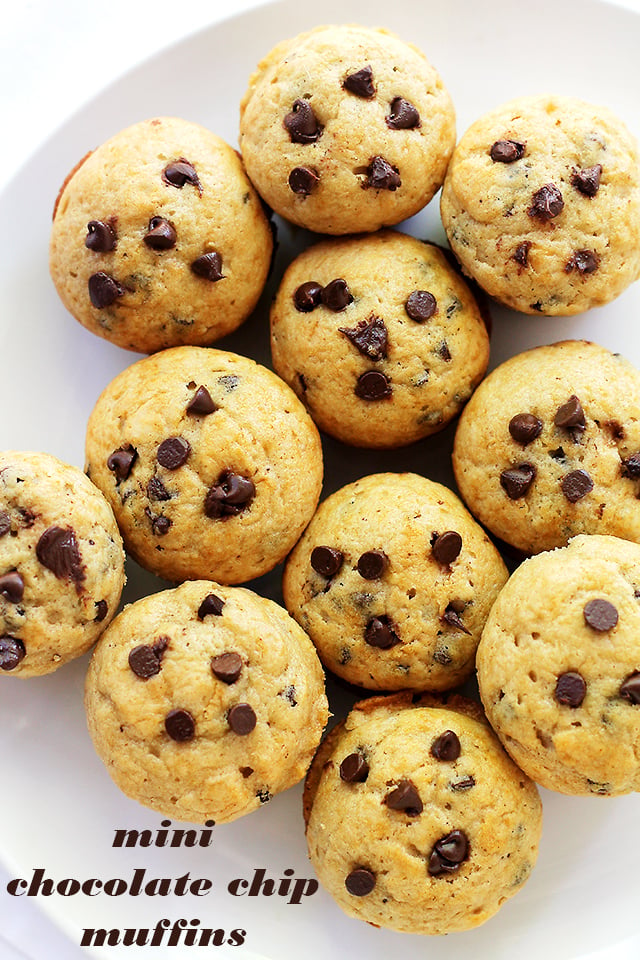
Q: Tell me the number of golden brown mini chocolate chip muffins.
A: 11